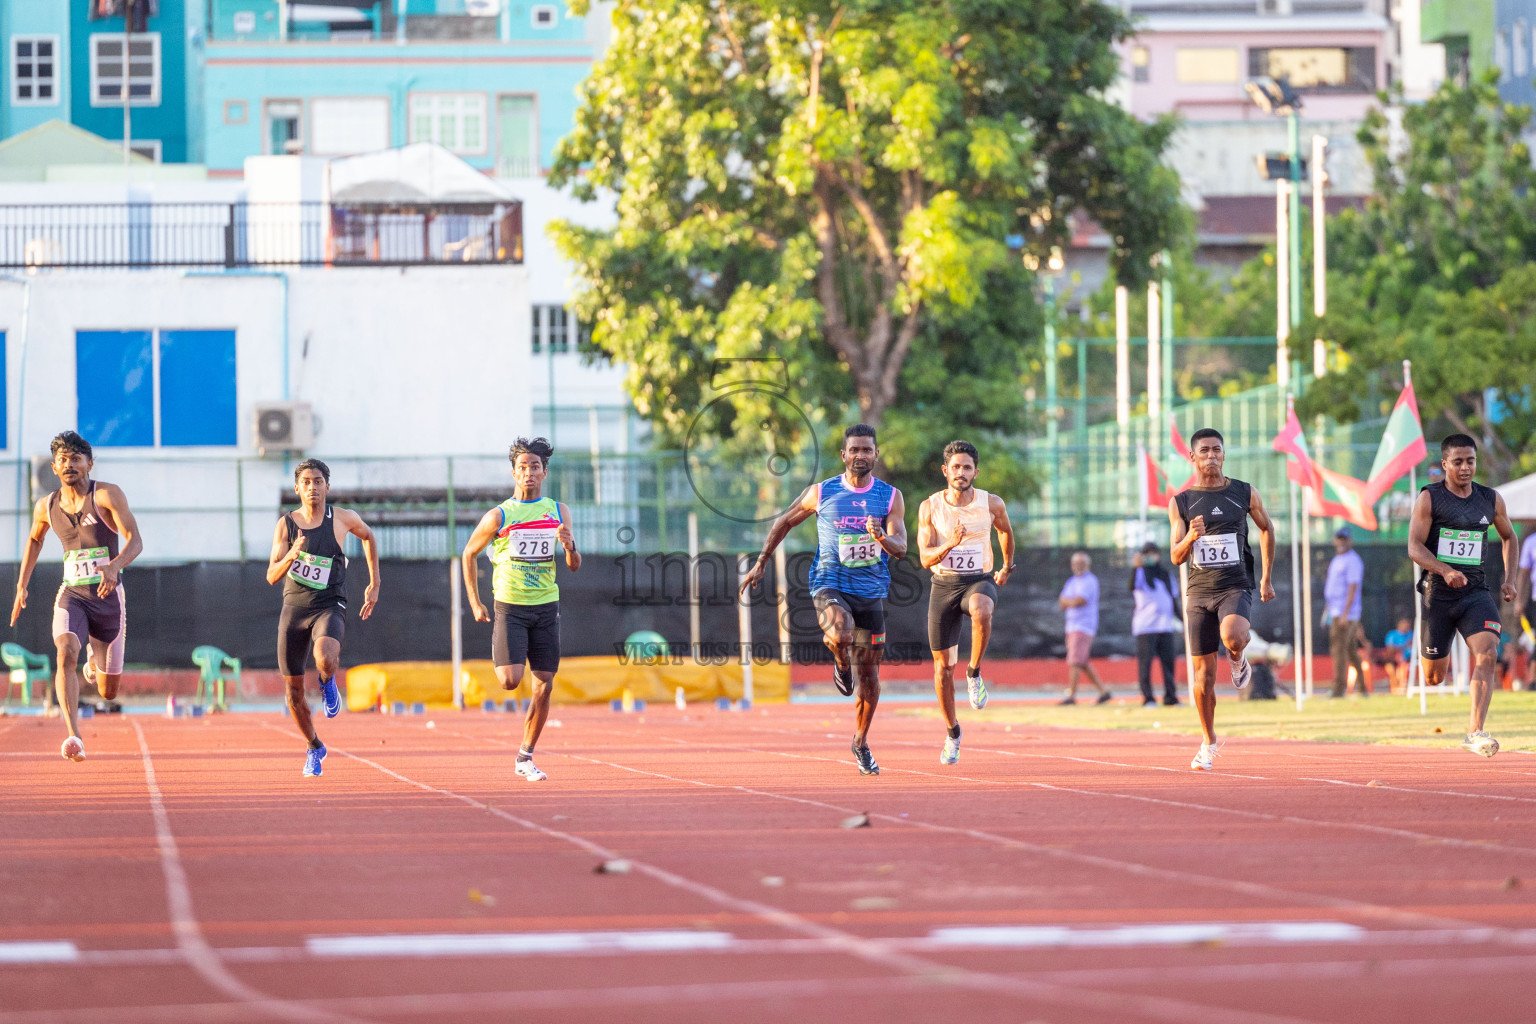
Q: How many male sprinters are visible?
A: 7